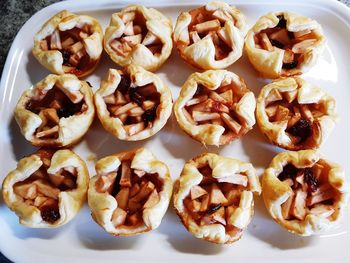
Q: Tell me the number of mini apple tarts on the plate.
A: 12